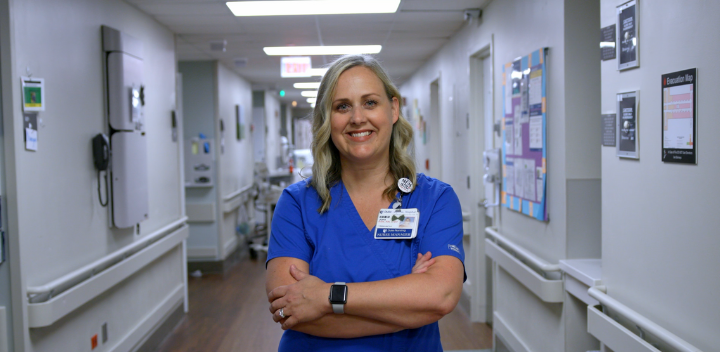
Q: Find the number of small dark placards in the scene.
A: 2